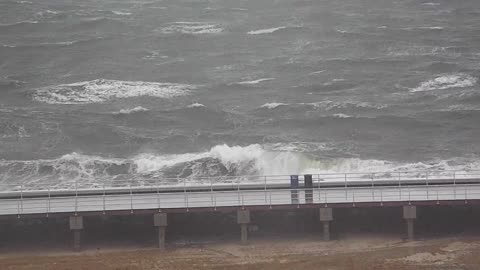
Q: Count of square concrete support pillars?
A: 5